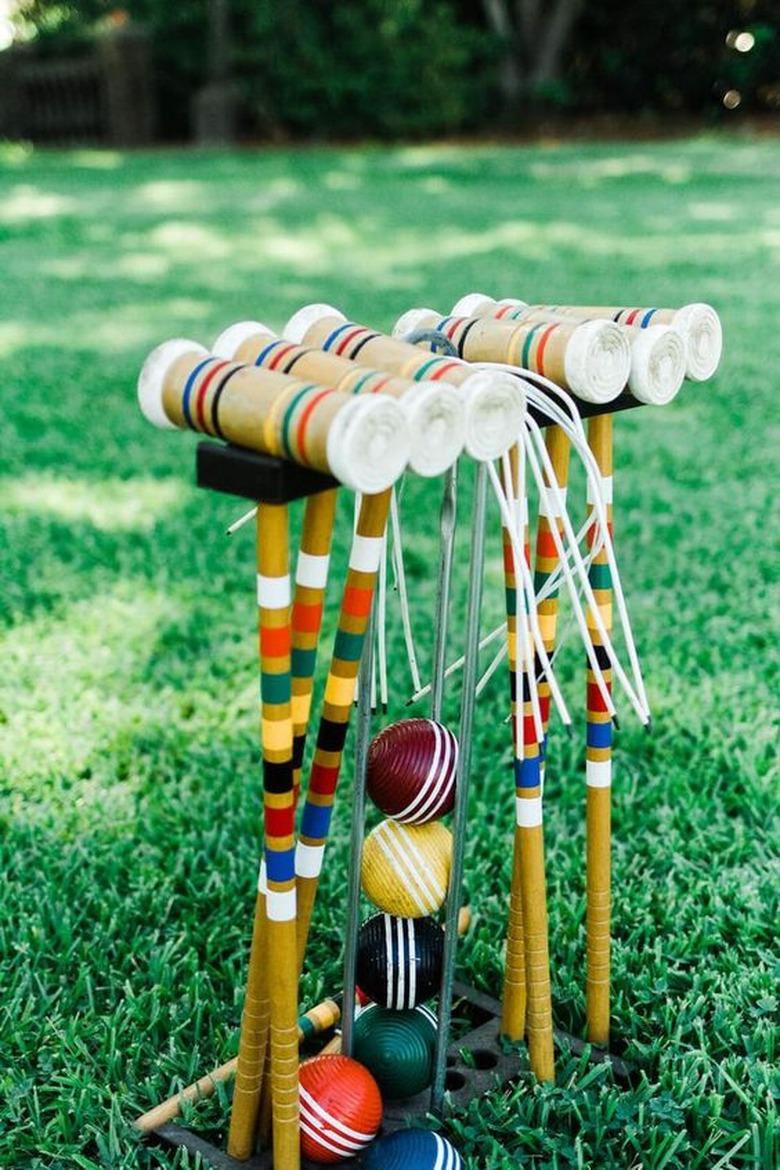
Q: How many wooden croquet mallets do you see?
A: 6